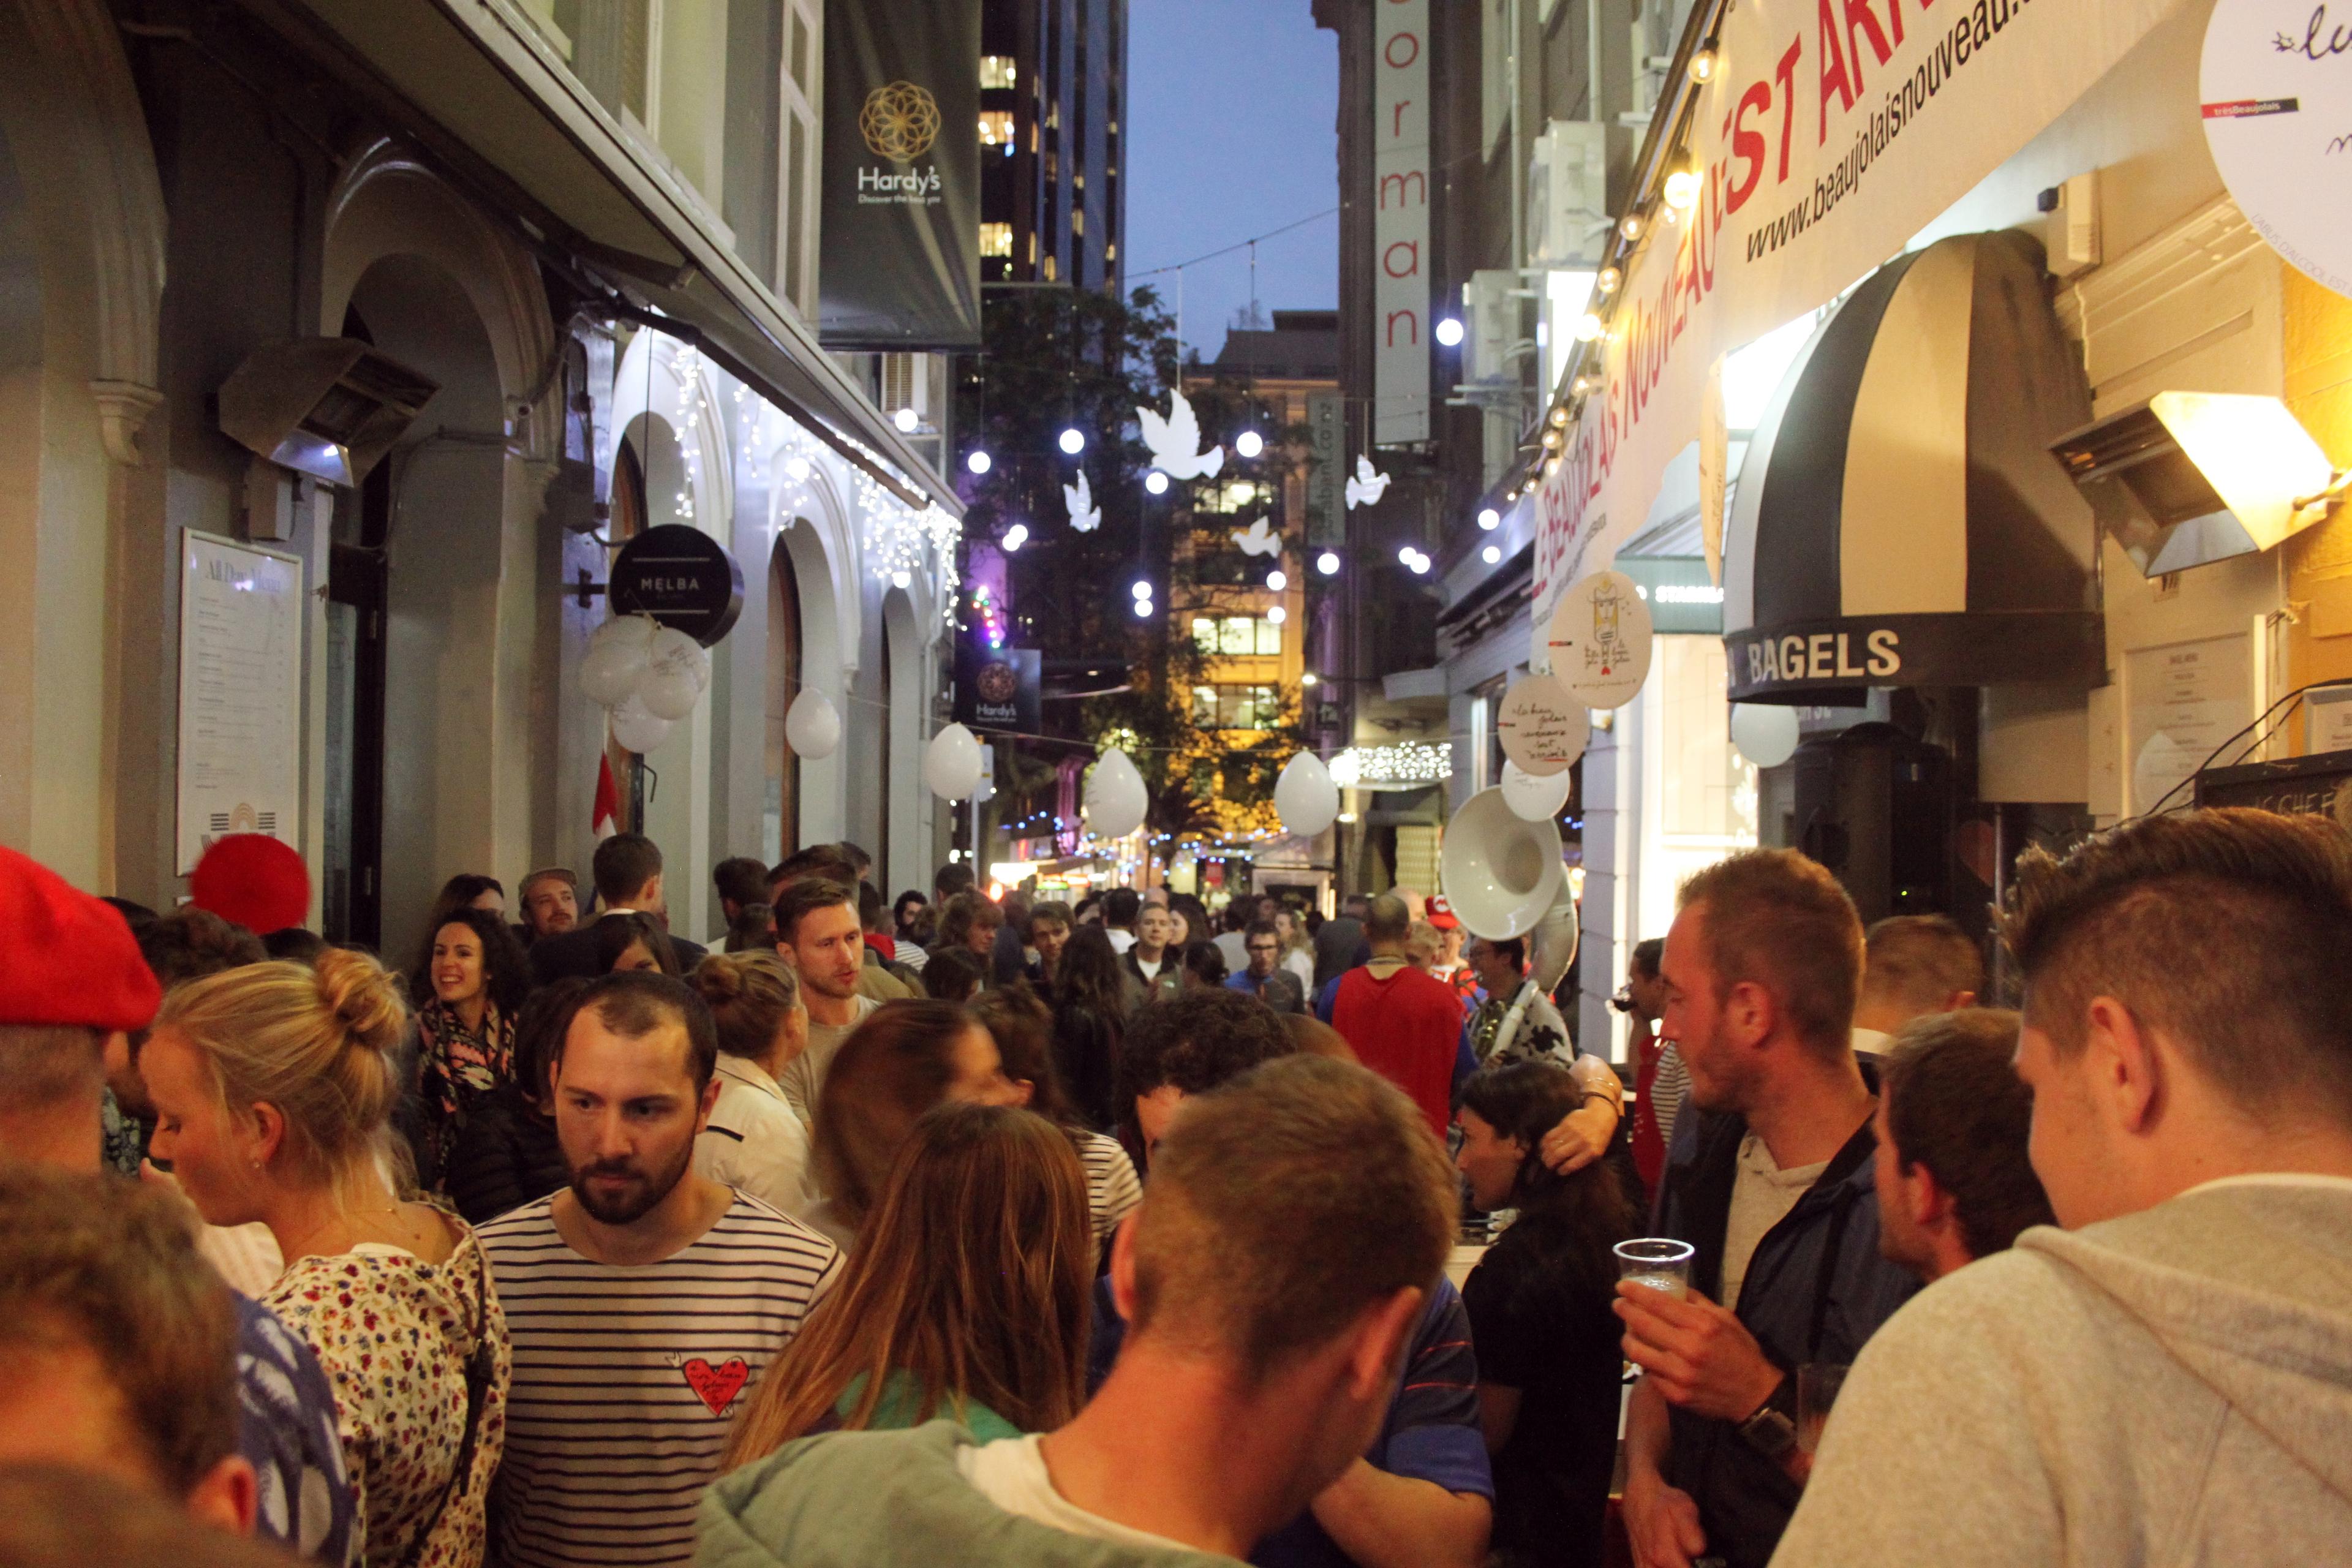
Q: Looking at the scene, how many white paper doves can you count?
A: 4